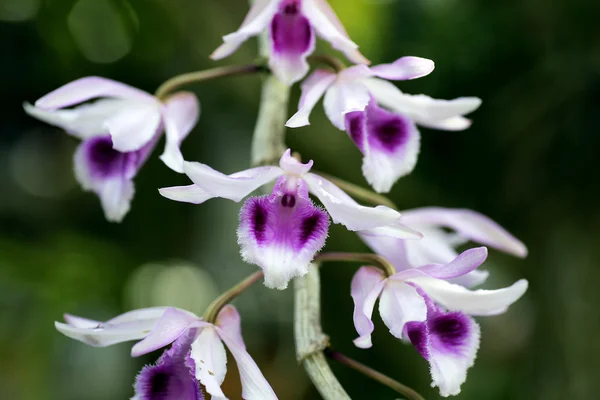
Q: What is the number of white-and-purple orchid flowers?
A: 7